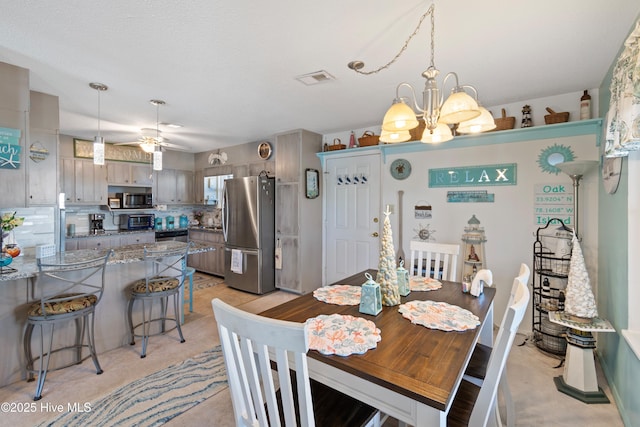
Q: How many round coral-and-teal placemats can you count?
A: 4